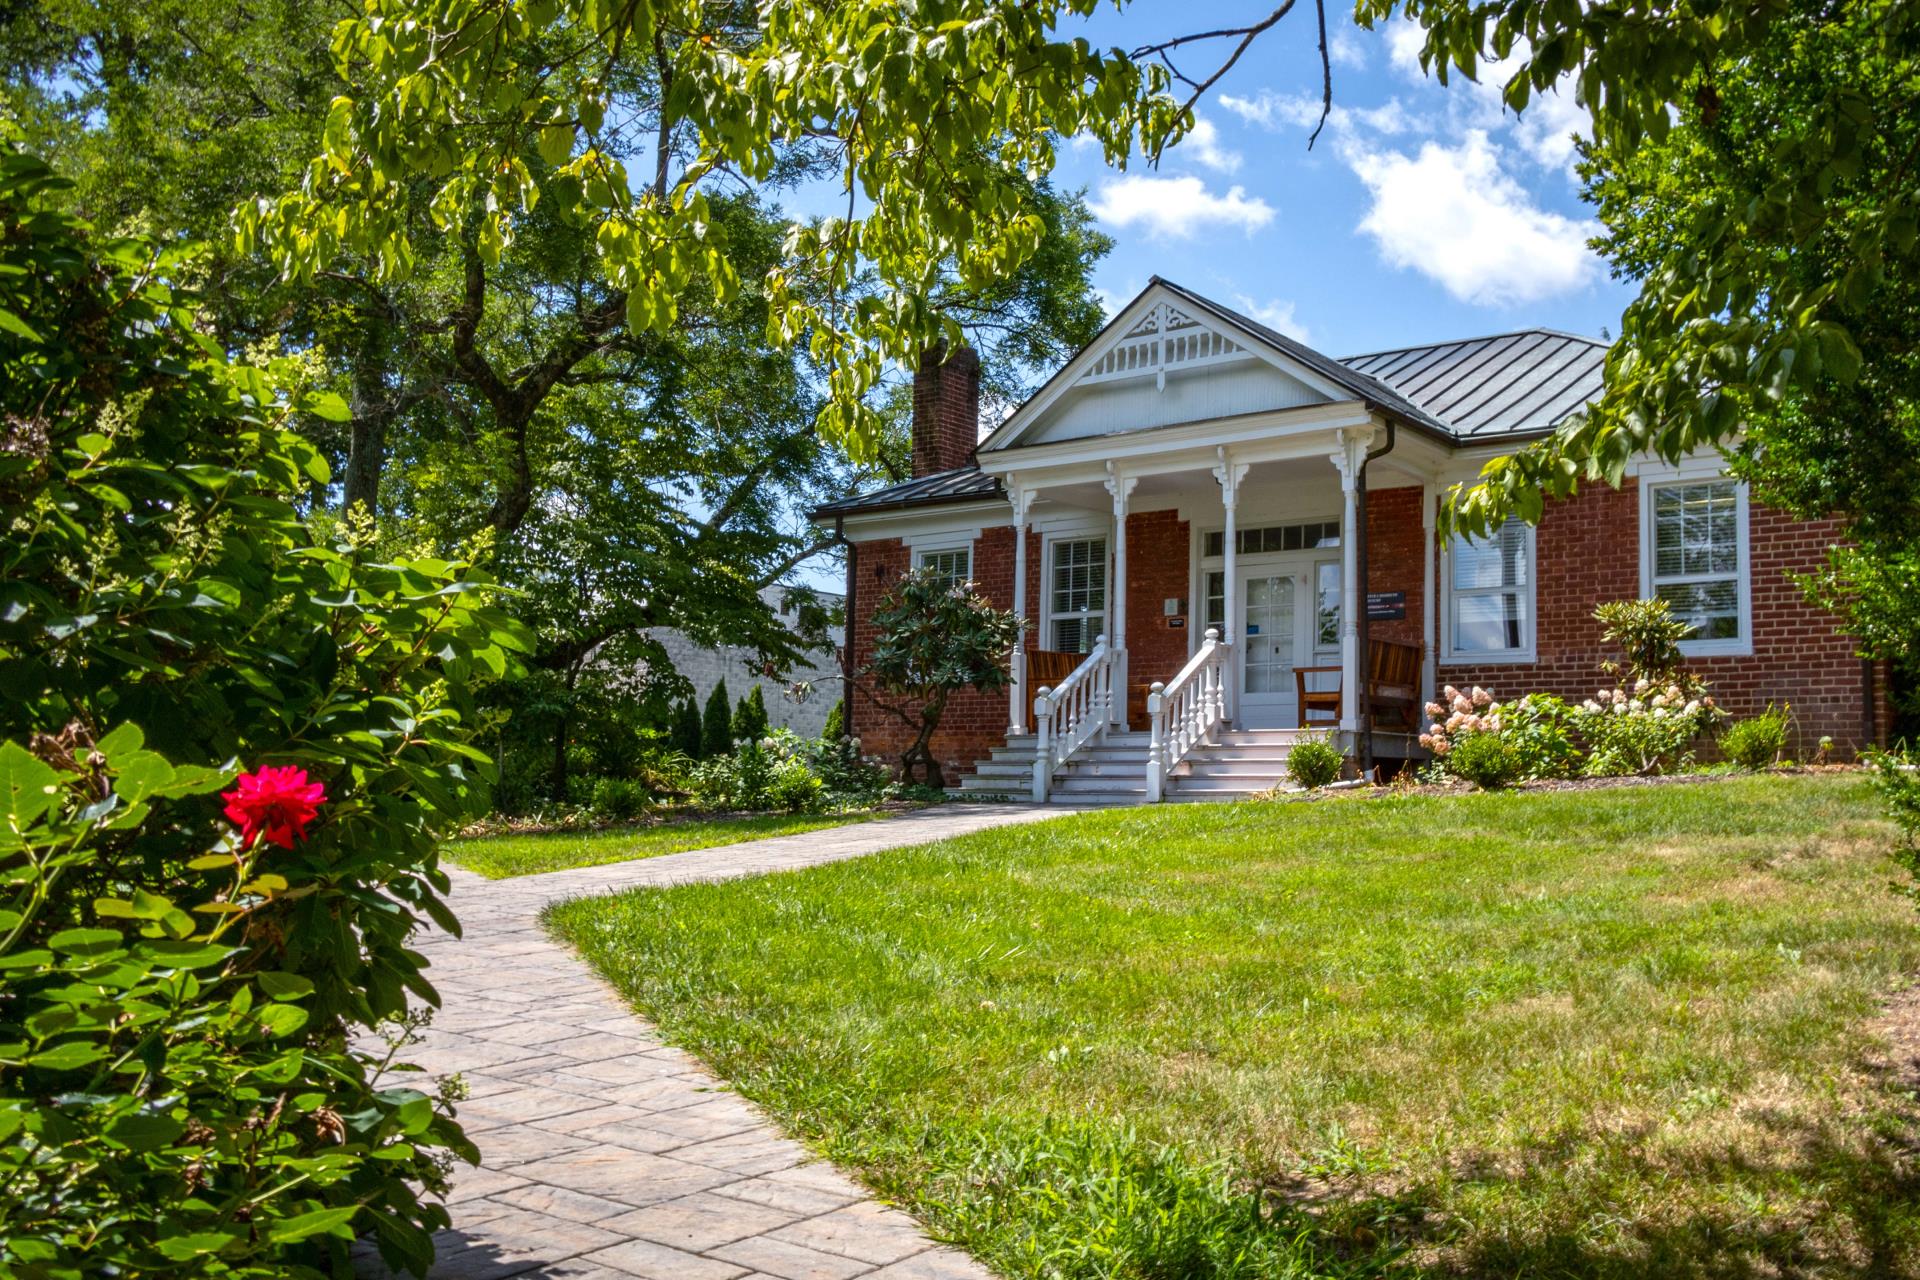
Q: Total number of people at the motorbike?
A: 0